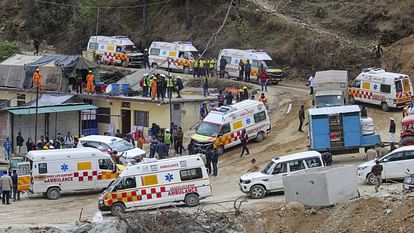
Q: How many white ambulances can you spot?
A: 7